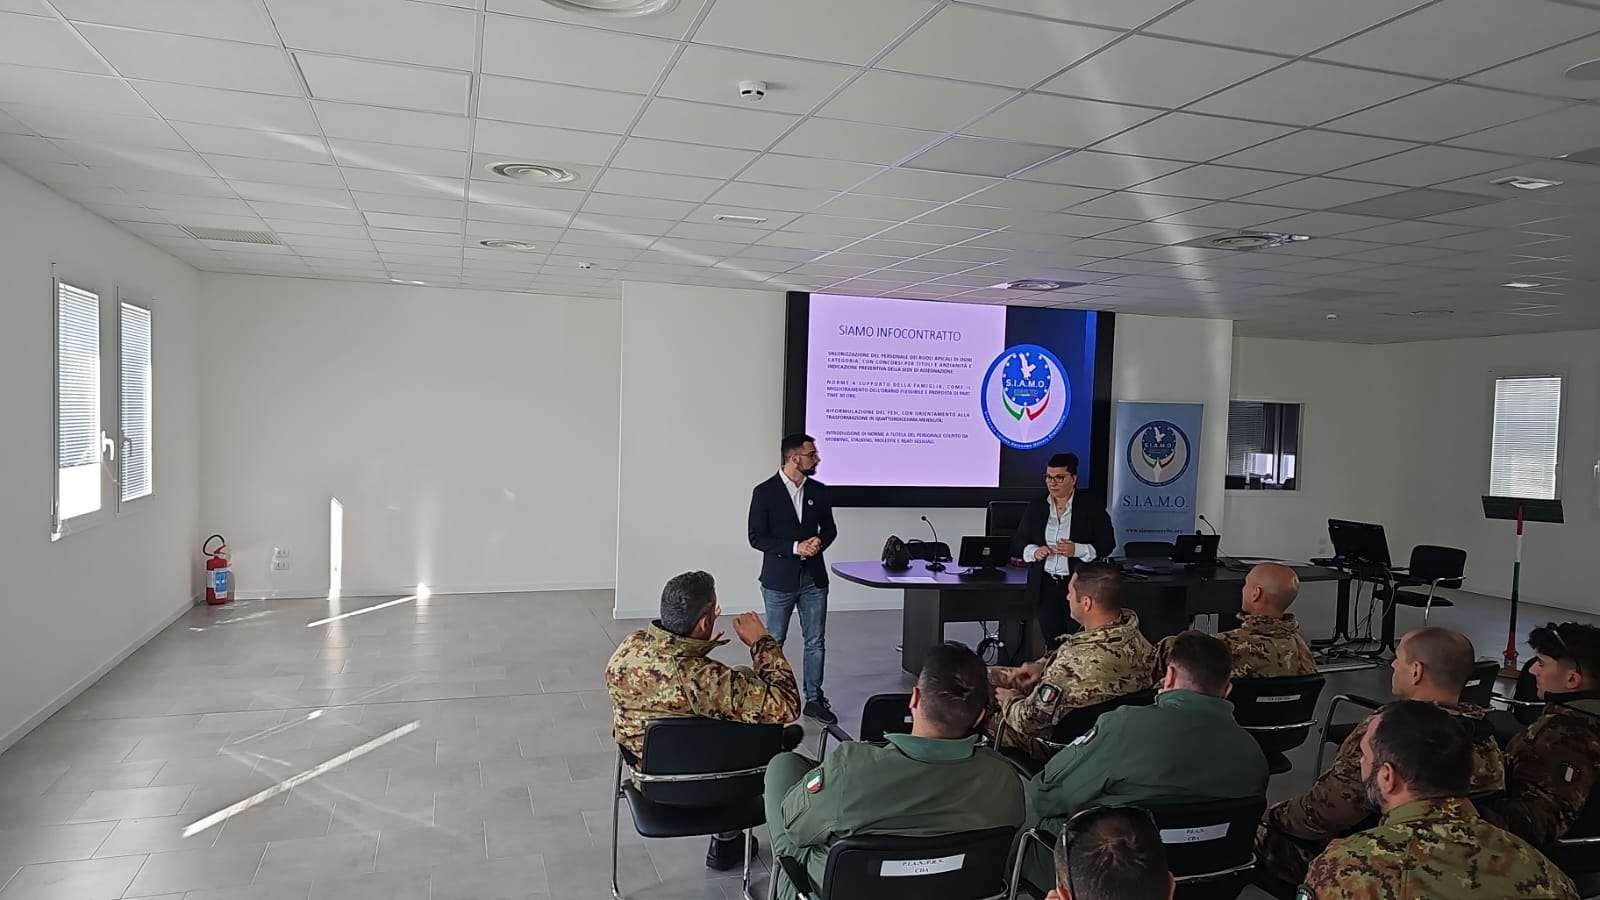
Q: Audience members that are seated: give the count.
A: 9